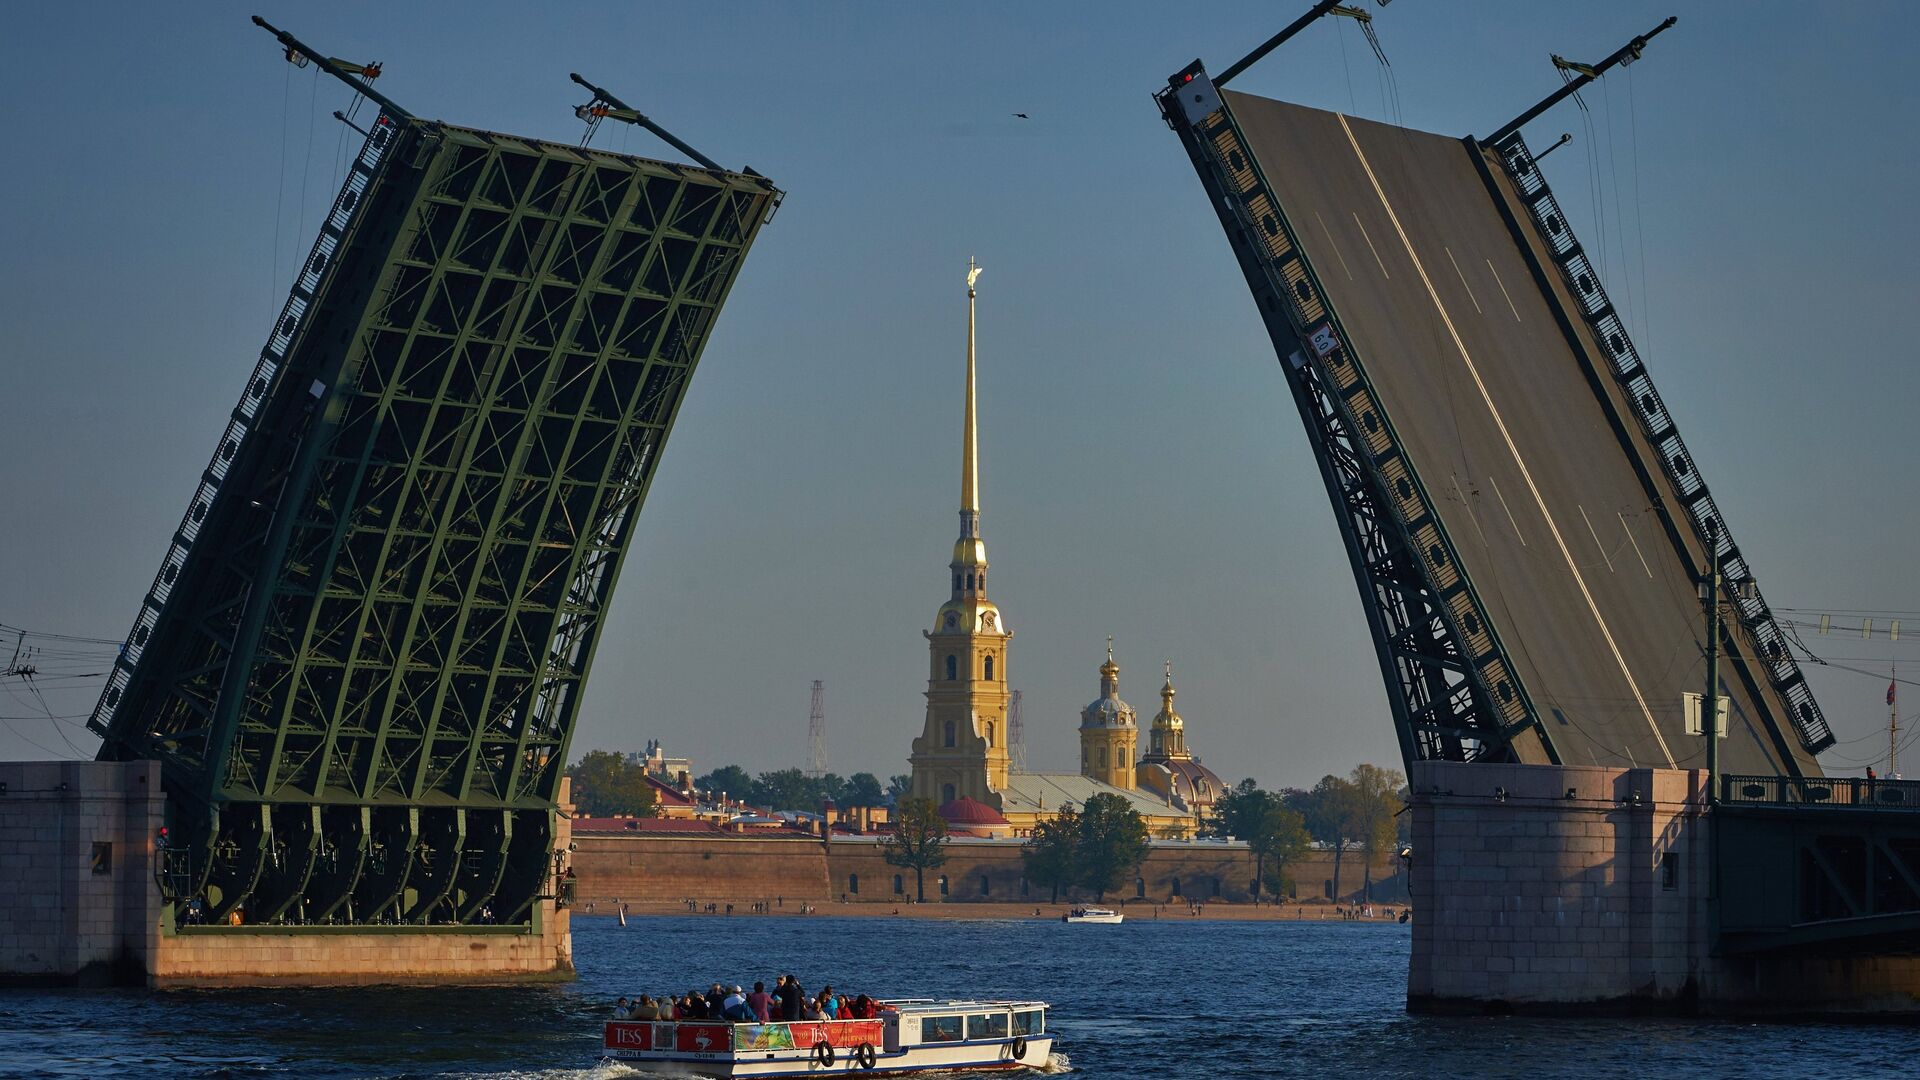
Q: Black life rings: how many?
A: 3